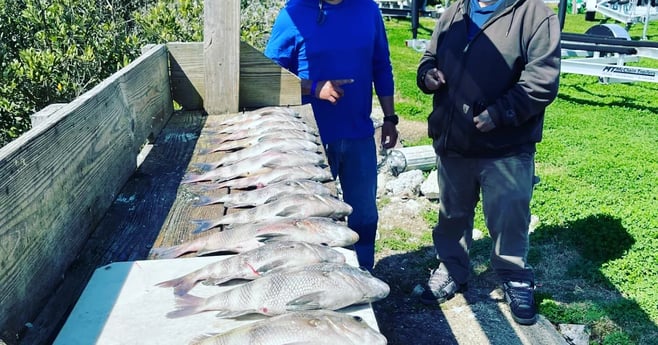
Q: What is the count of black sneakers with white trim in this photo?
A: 2